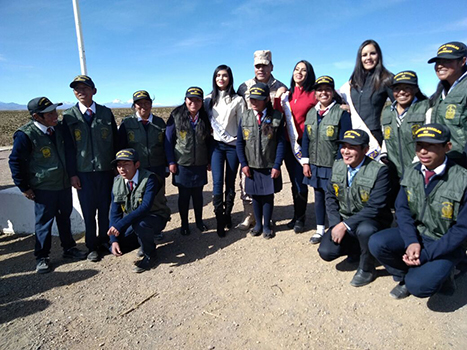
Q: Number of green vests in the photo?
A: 11